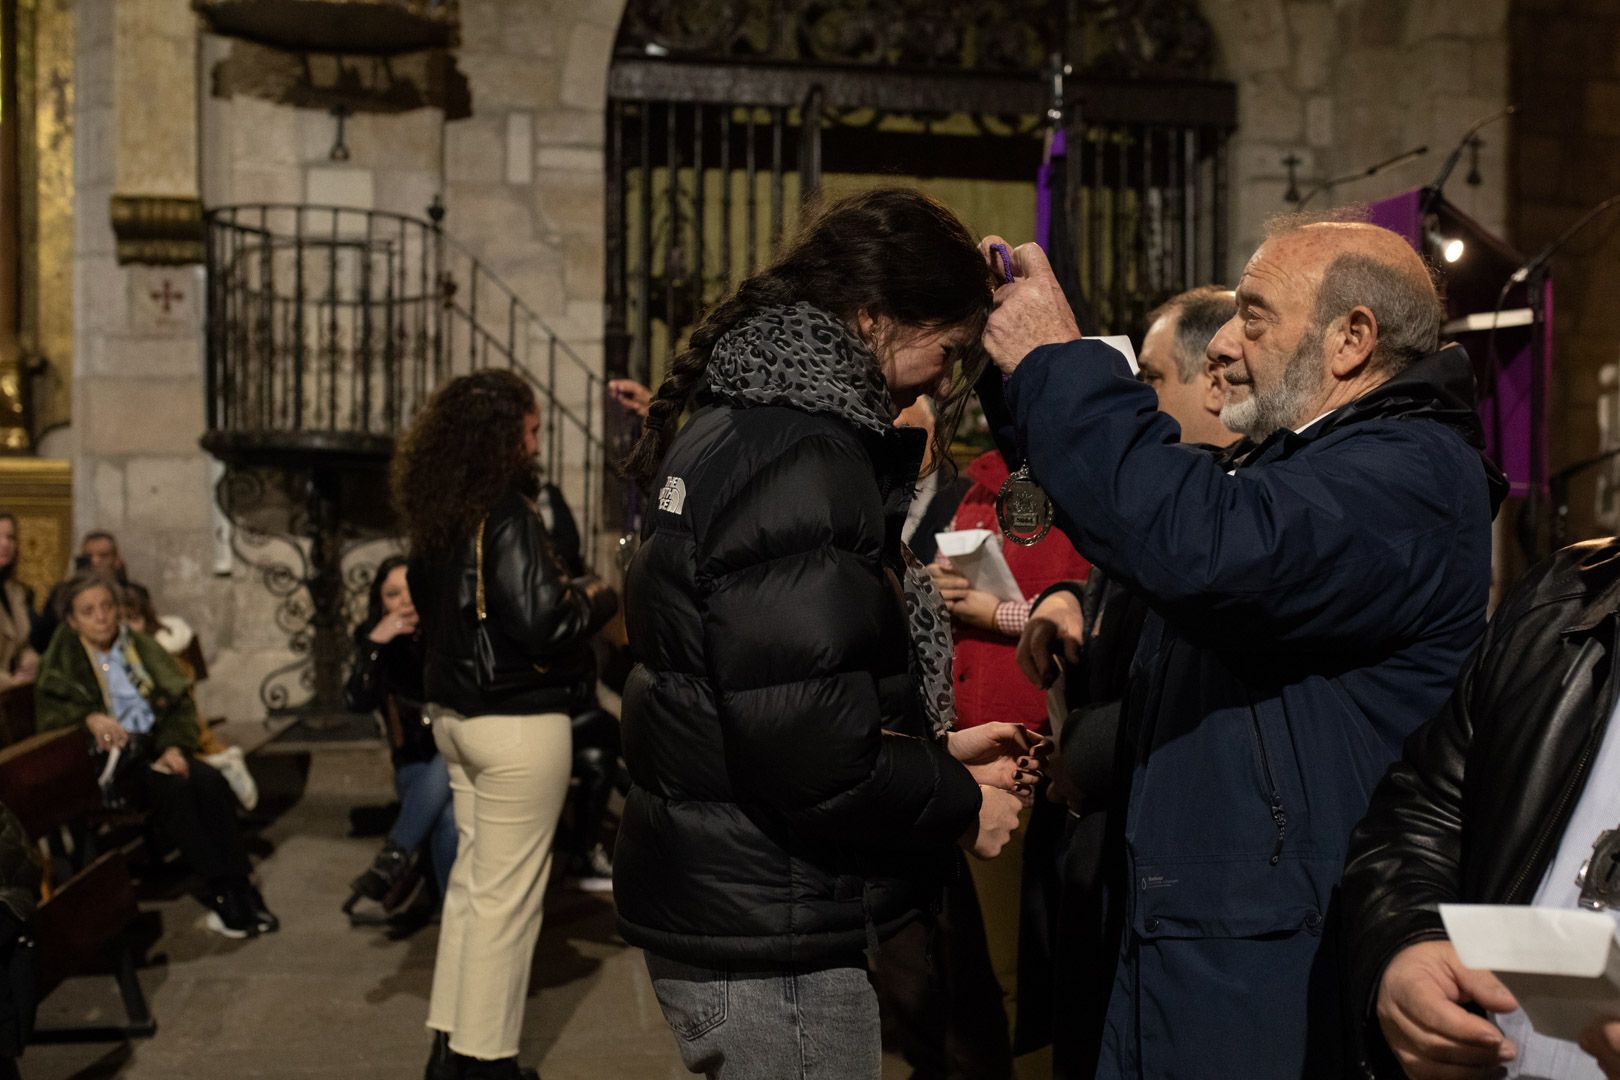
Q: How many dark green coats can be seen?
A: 1